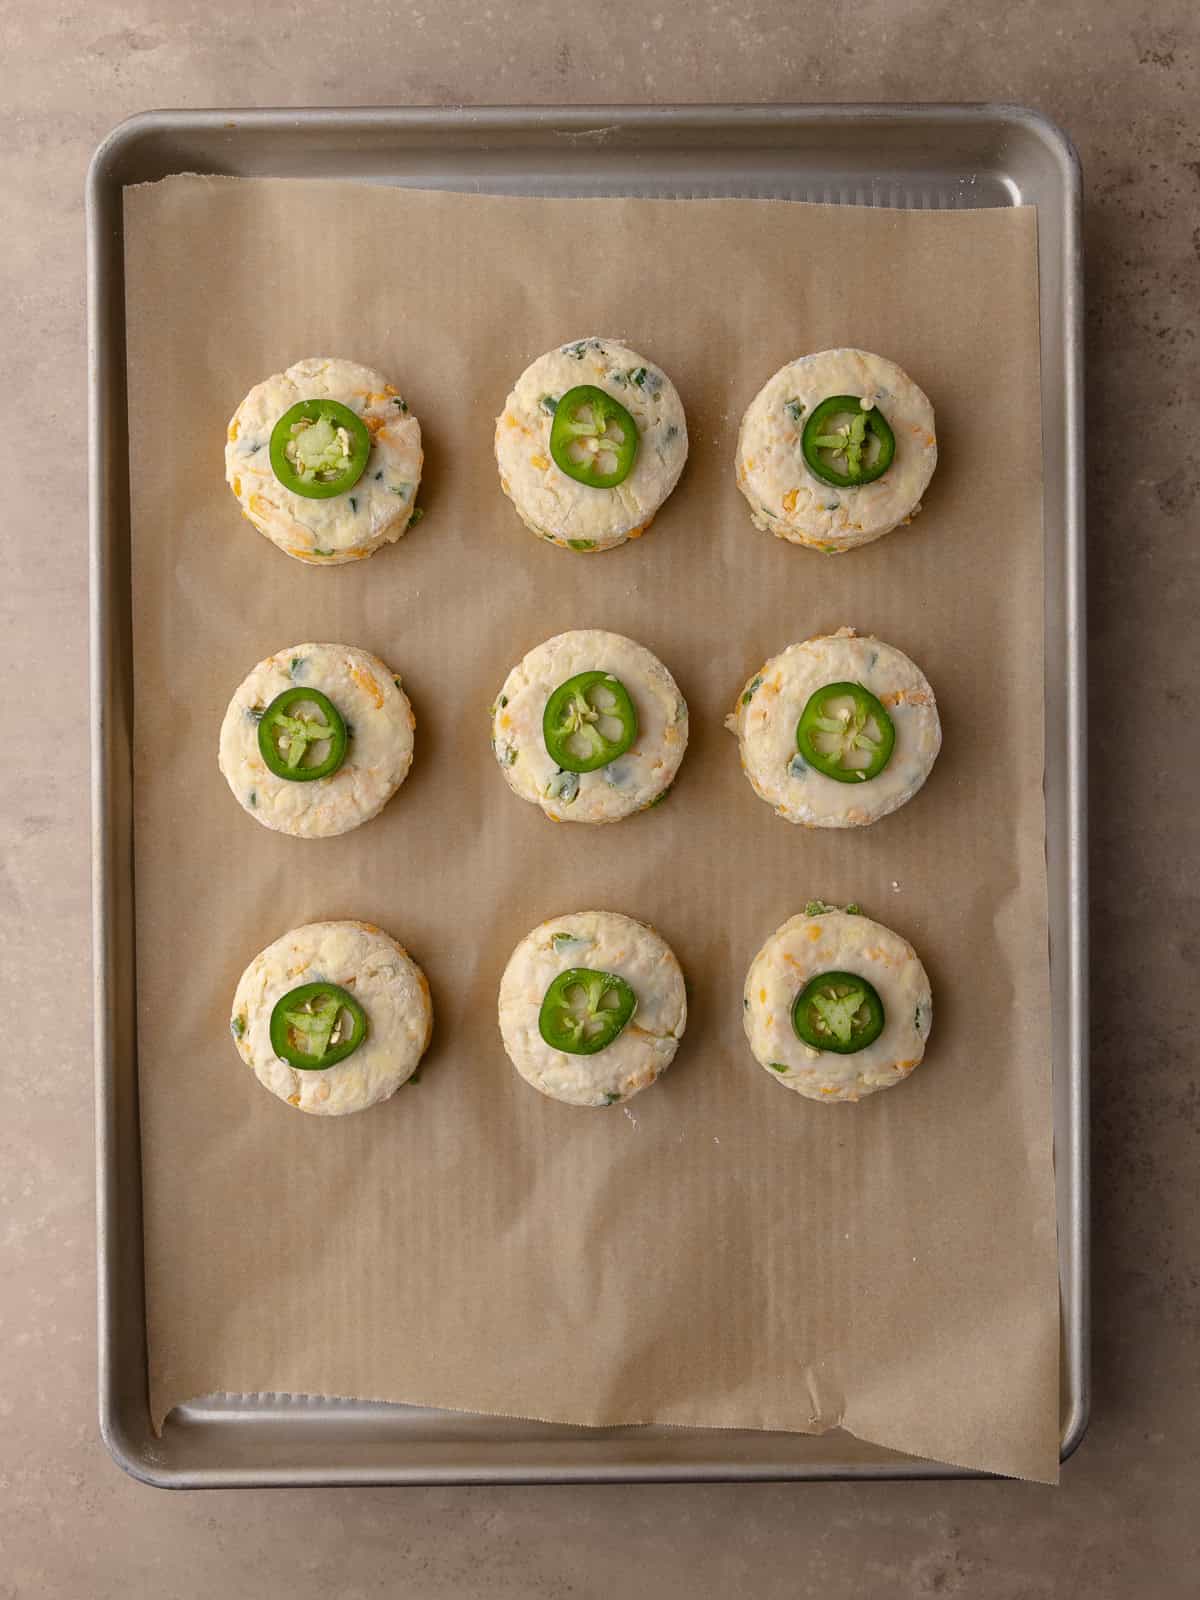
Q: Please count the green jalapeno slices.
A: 9